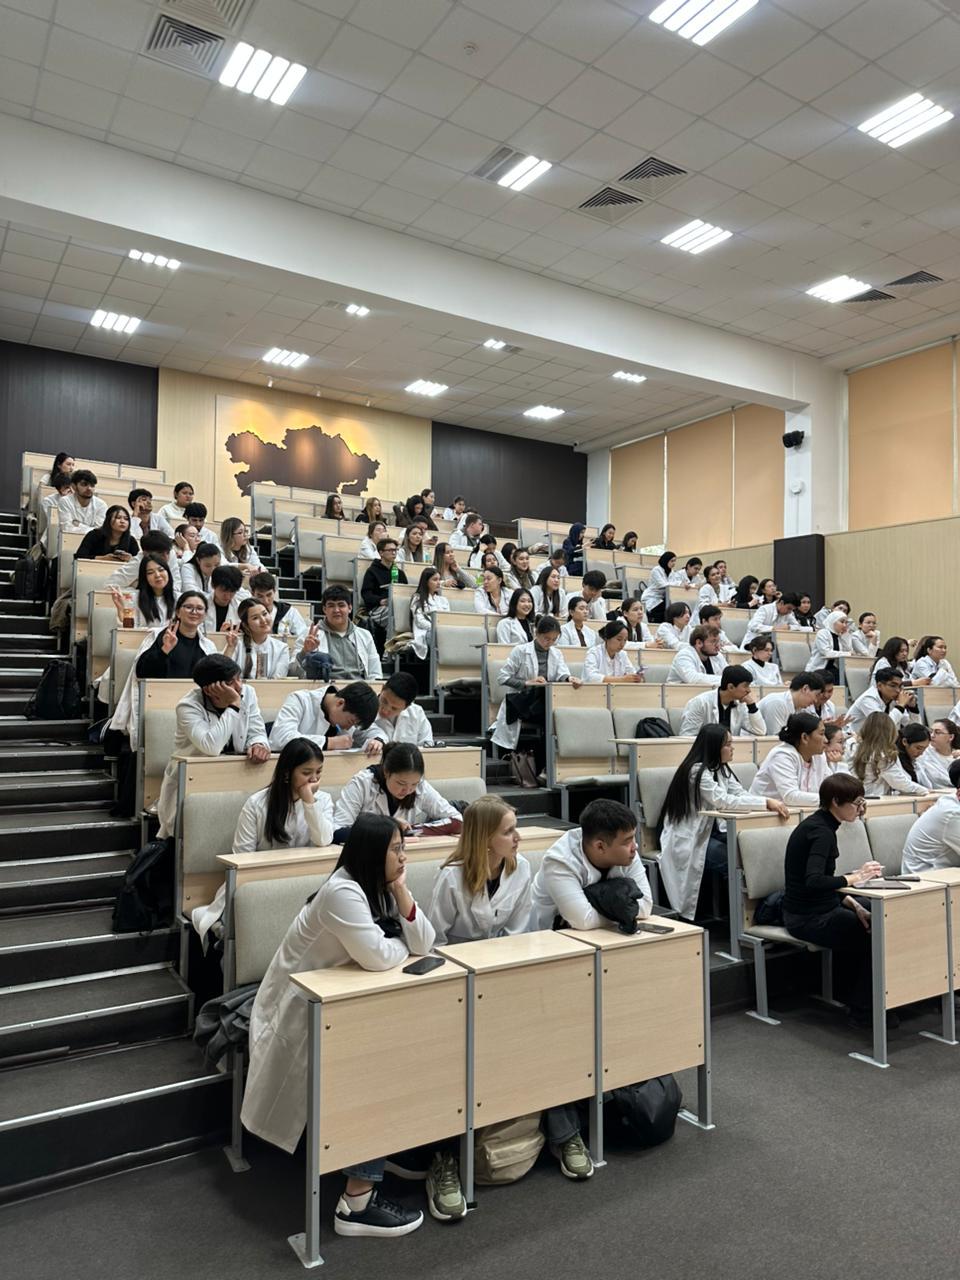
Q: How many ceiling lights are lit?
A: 14